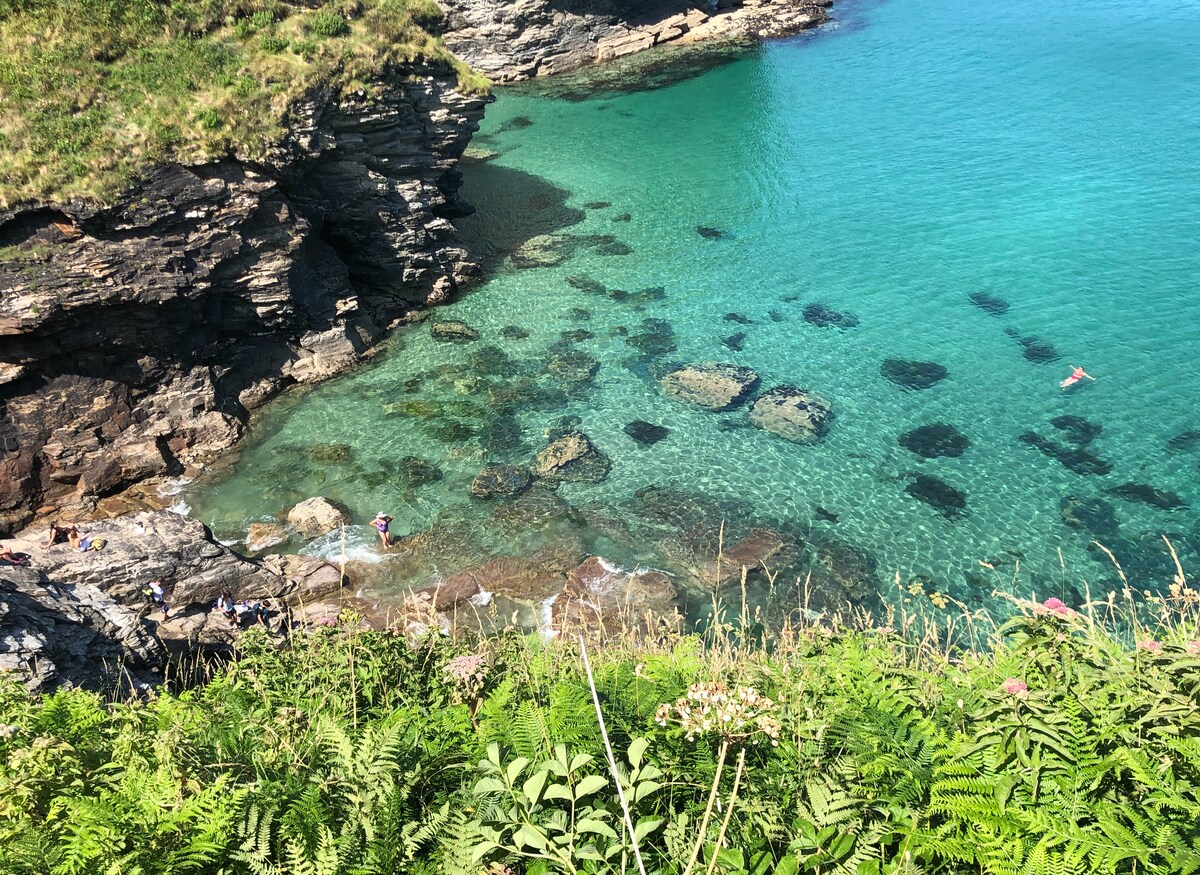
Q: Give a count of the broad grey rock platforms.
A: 1